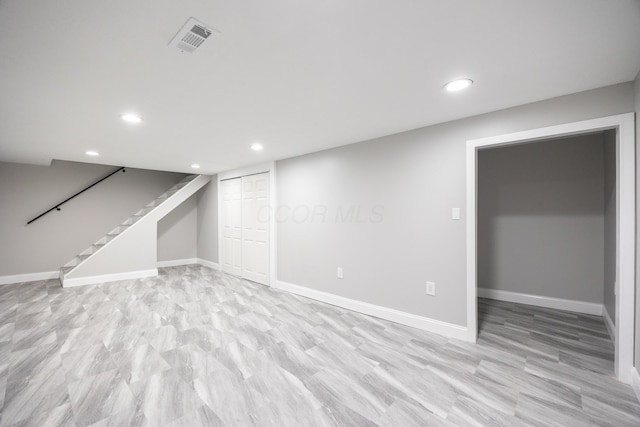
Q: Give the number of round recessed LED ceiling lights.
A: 5